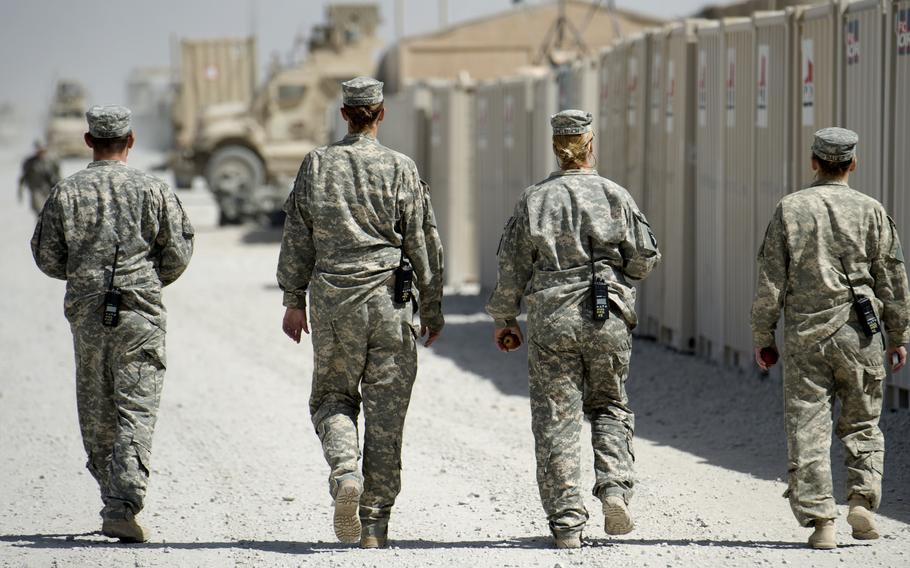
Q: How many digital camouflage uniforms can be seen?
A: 4